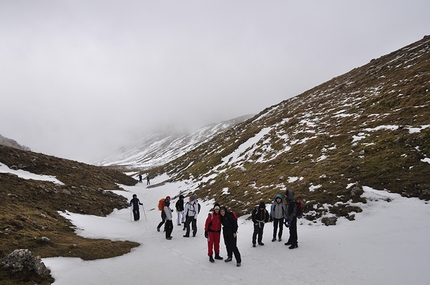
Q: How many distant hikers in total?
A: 2